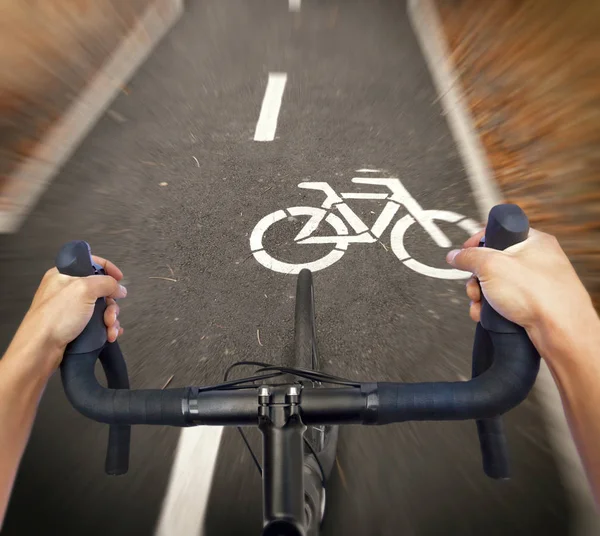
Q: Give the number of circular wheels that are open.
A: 2